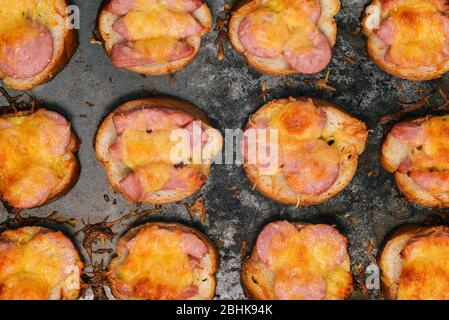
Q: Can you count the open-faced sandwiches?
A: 12